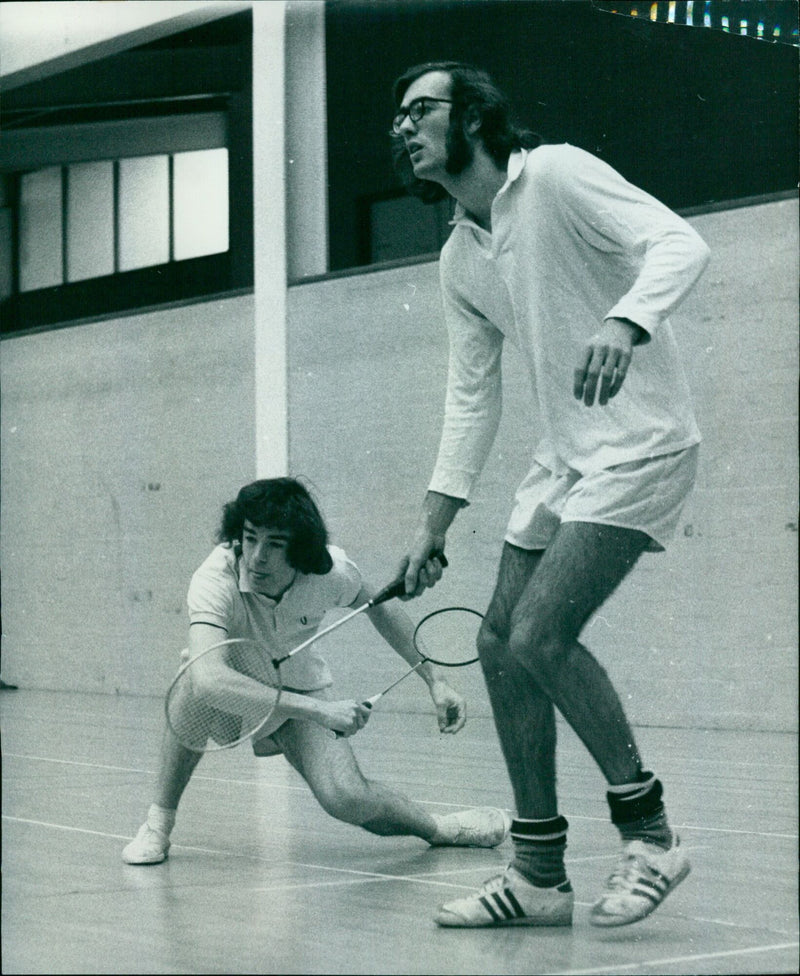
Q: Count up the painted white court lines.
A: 4